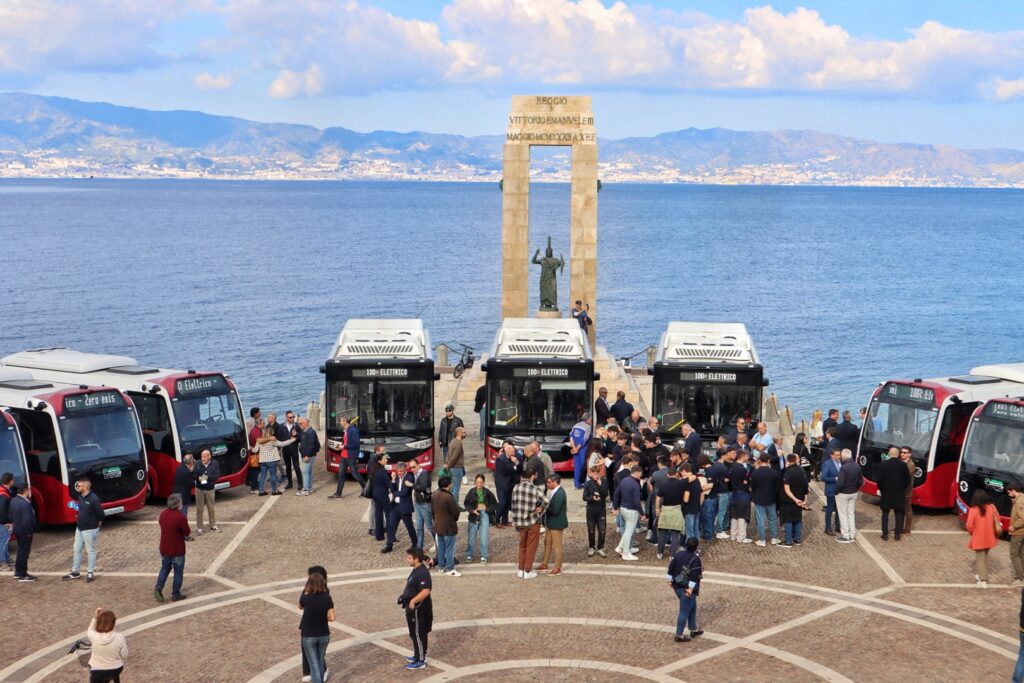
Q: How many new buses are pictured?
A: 8